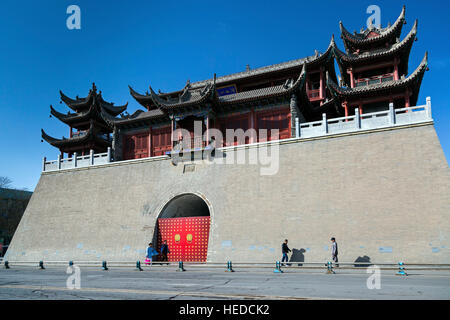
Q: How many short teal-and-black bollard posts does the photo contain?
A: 10